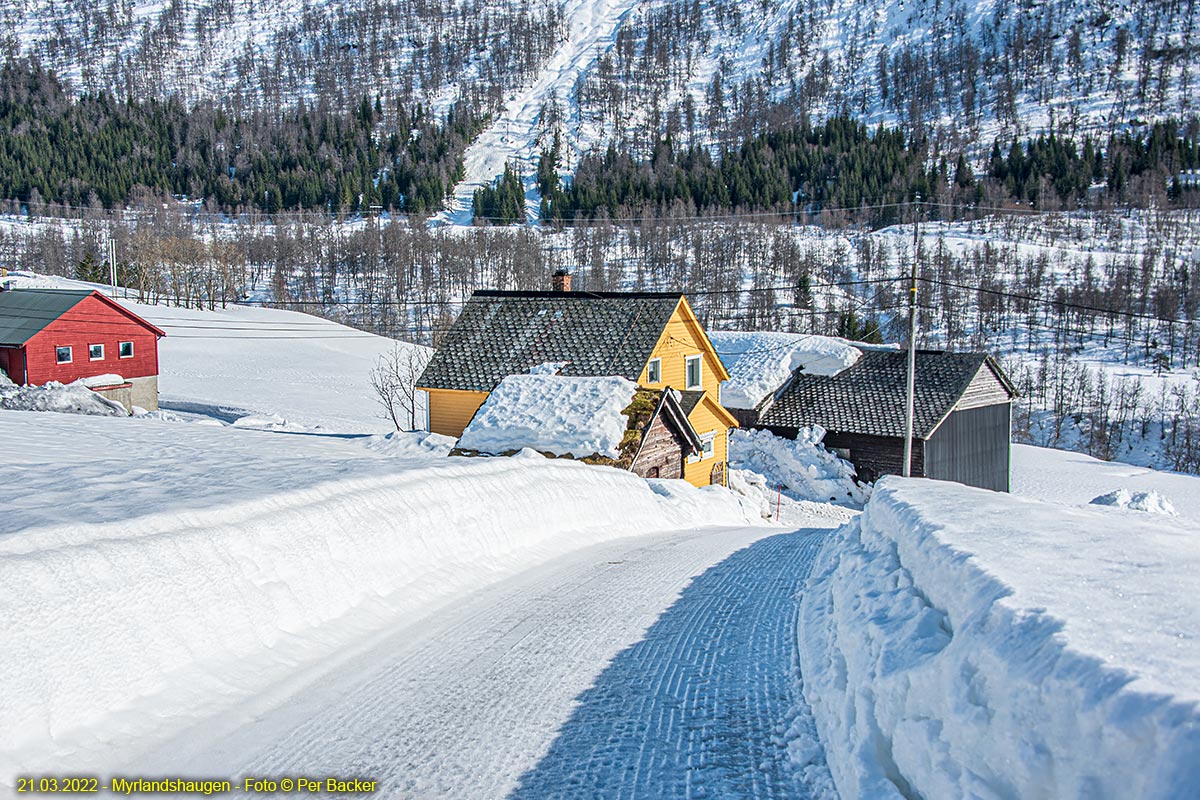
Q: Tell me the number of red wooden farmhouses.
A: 1